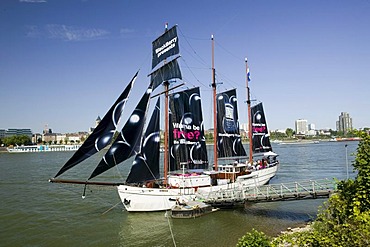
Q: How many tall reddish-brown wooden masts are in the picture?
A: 3